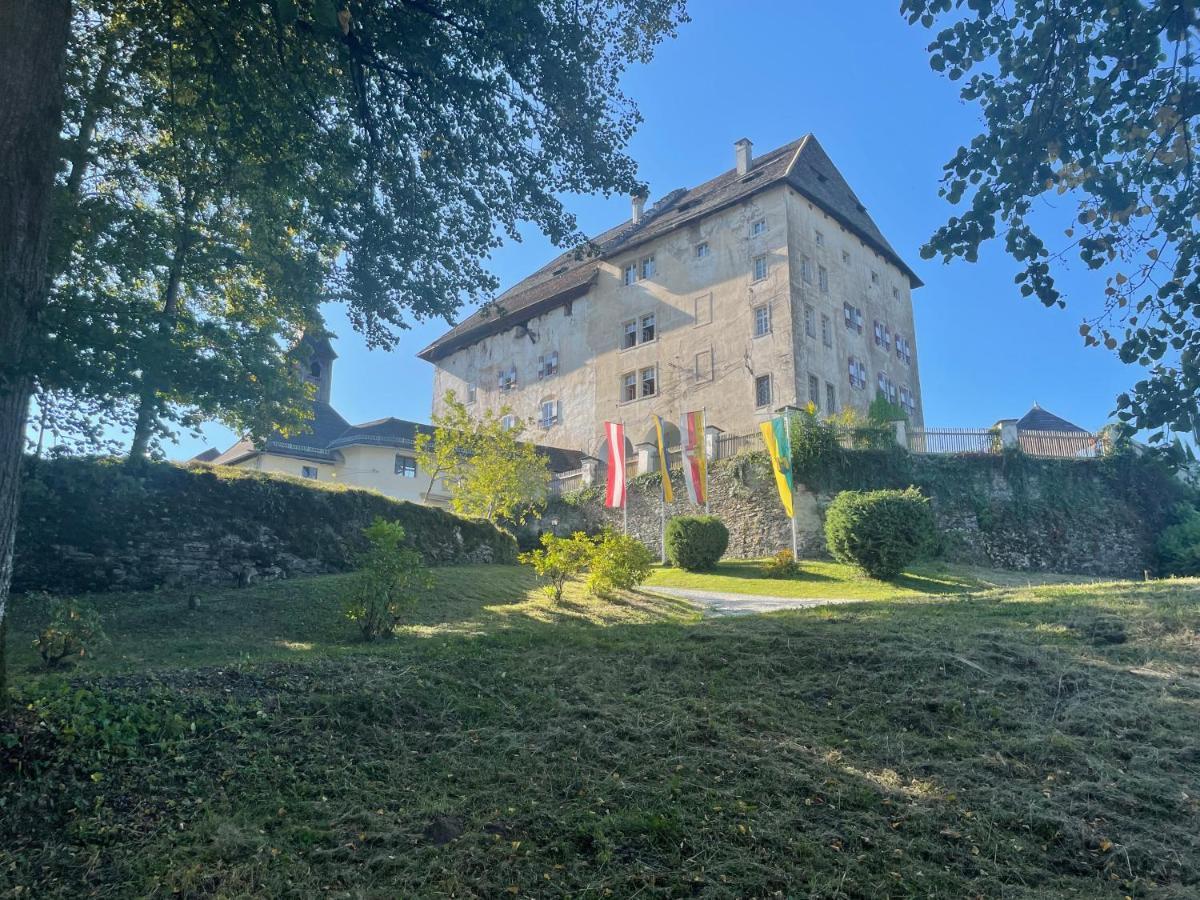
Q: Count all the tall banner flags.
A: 4